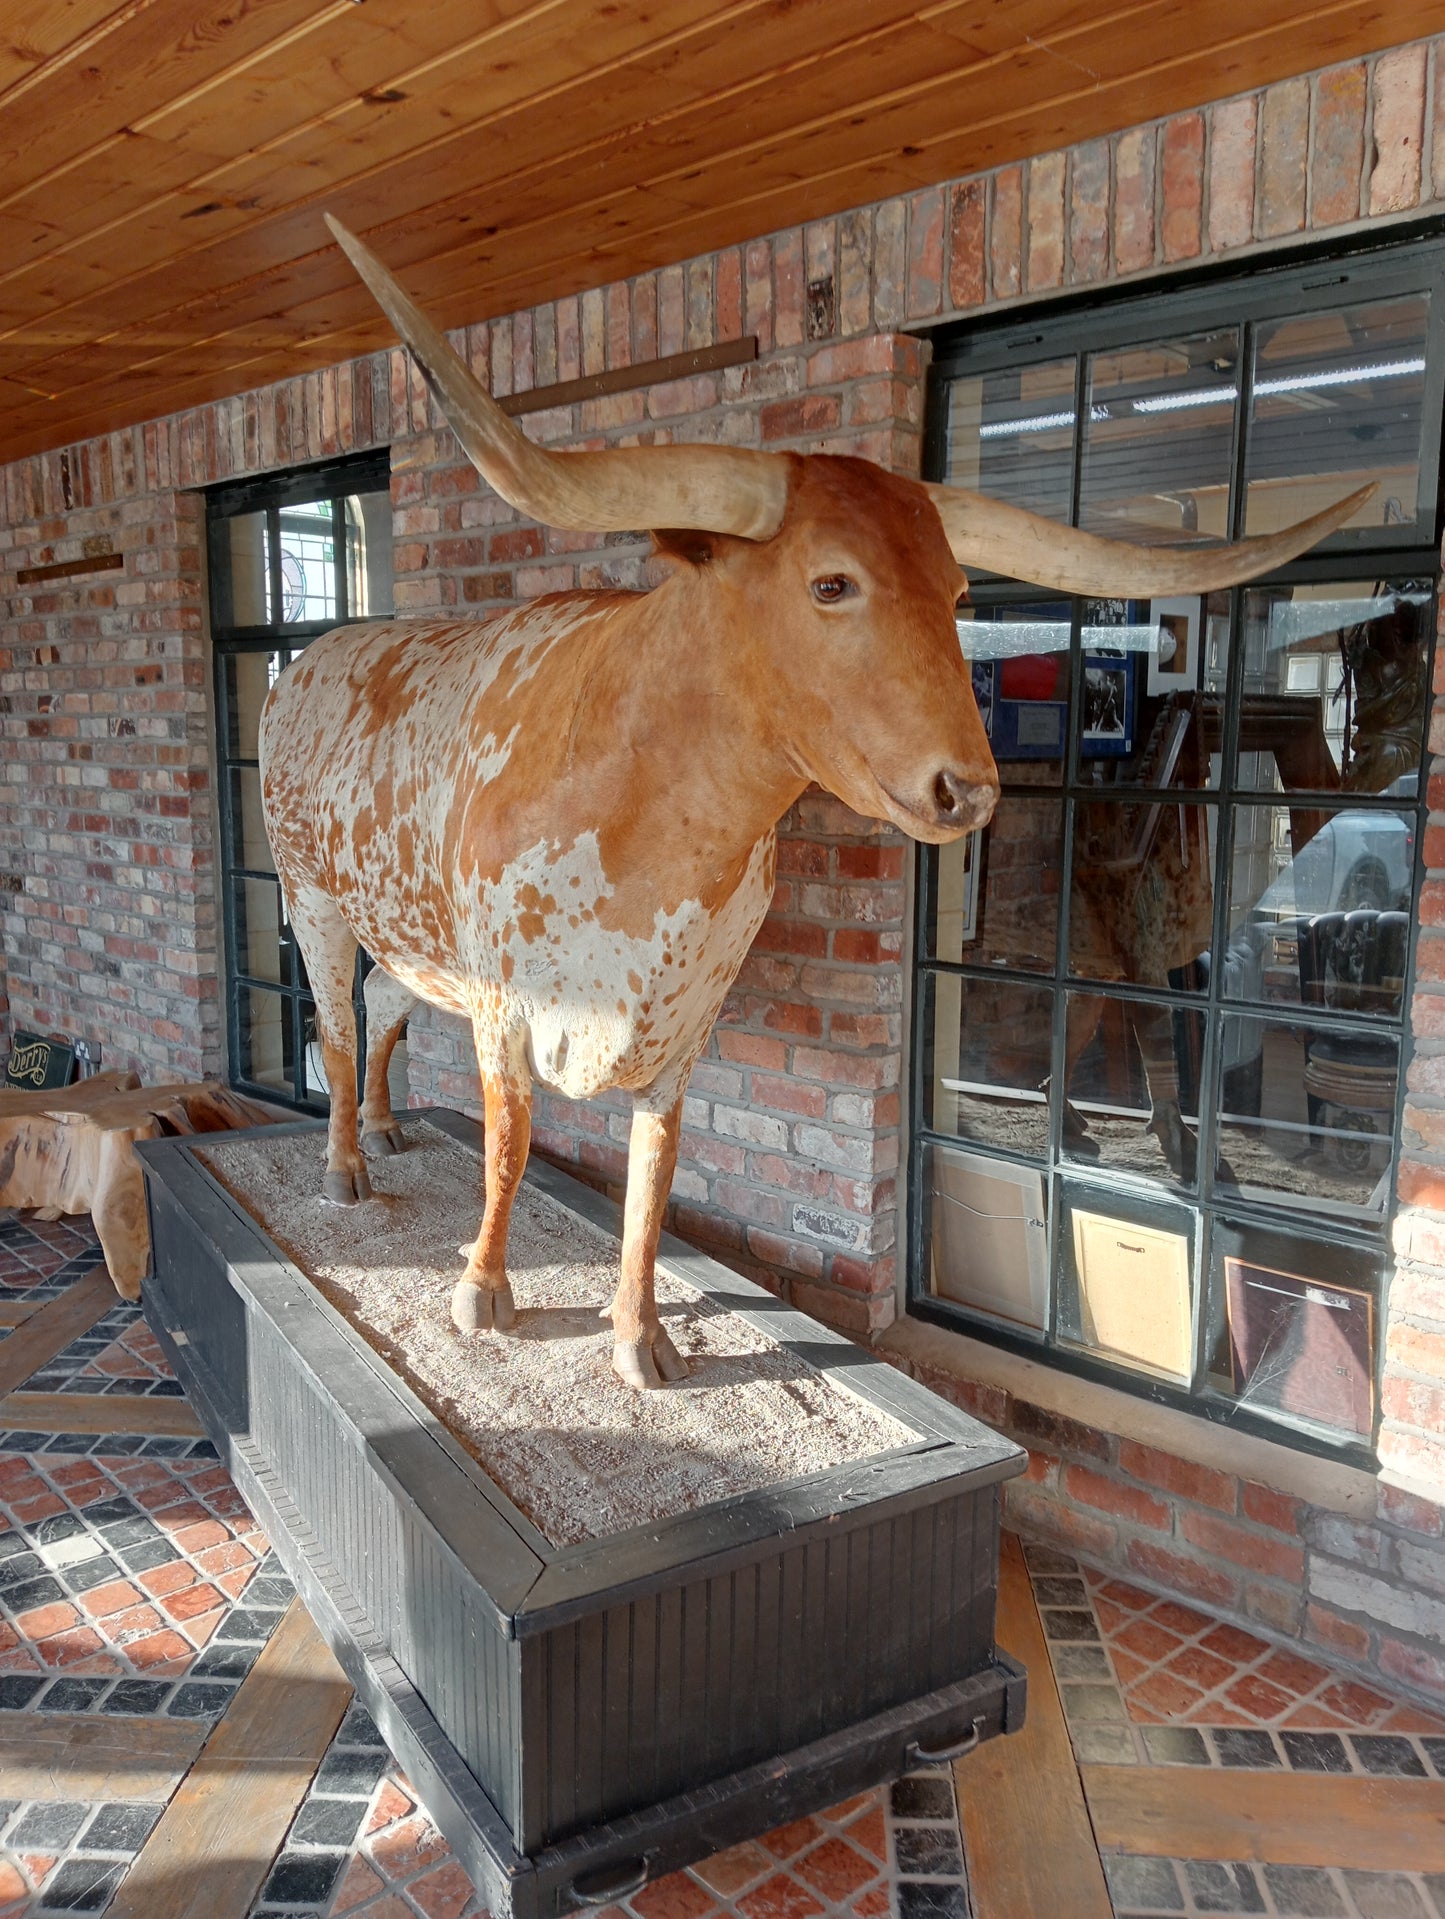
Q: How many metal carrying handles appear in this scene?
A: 2